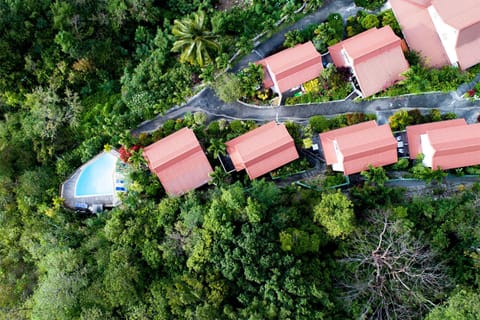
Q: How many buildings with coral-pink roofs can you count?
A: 7